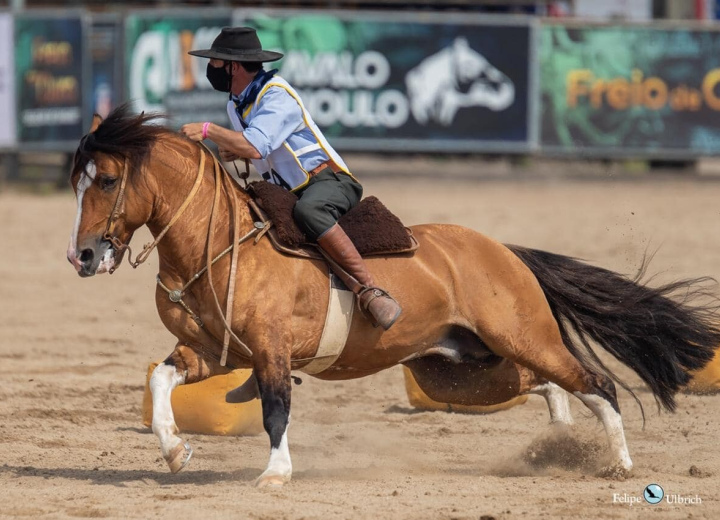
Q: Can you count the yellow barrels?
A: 3